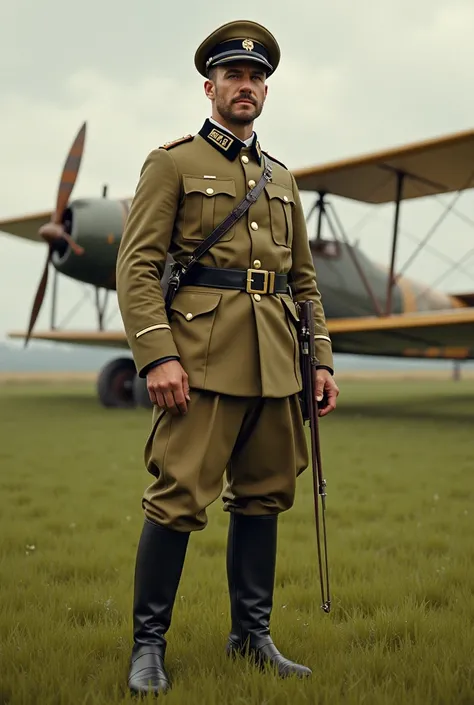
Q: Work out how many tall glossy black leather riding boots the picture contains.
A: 2